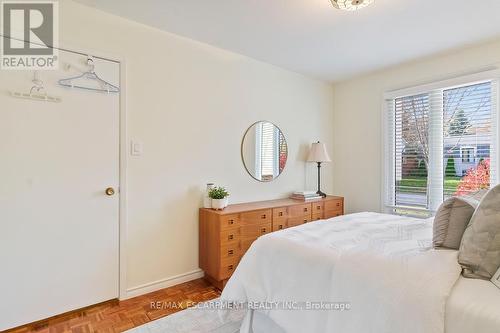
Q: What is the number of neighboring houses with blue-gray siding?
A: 1